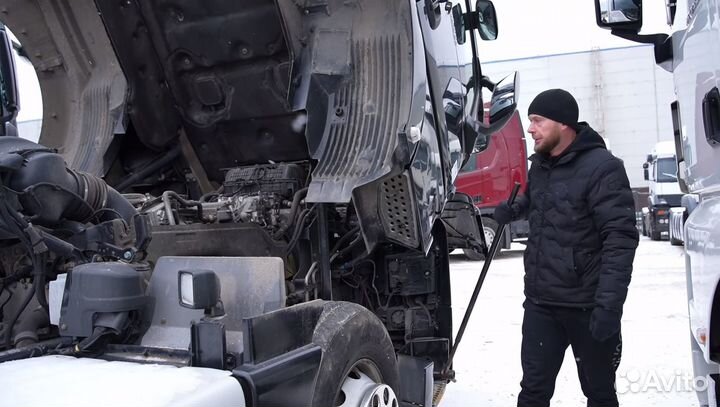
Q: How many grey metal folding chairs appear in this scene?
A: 0